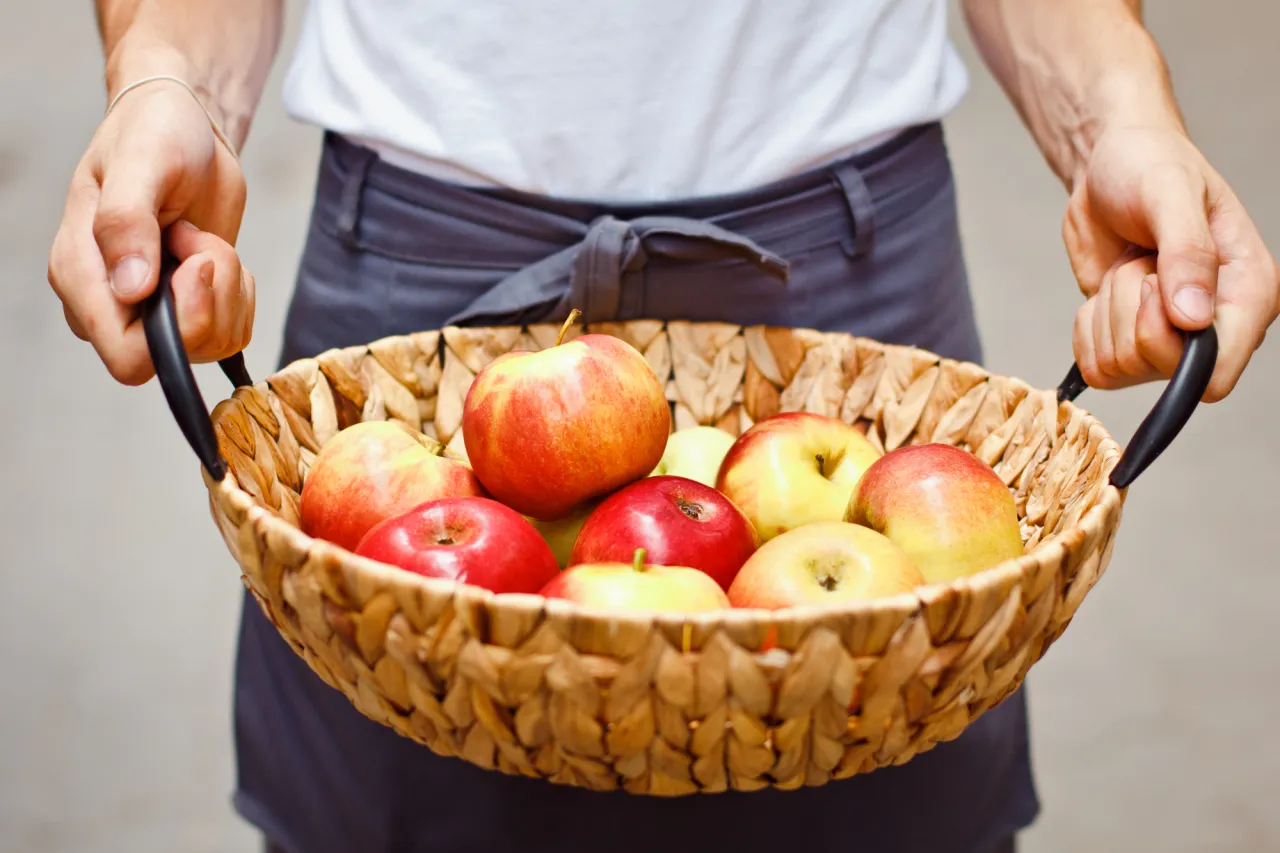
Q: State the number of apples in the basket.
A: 10